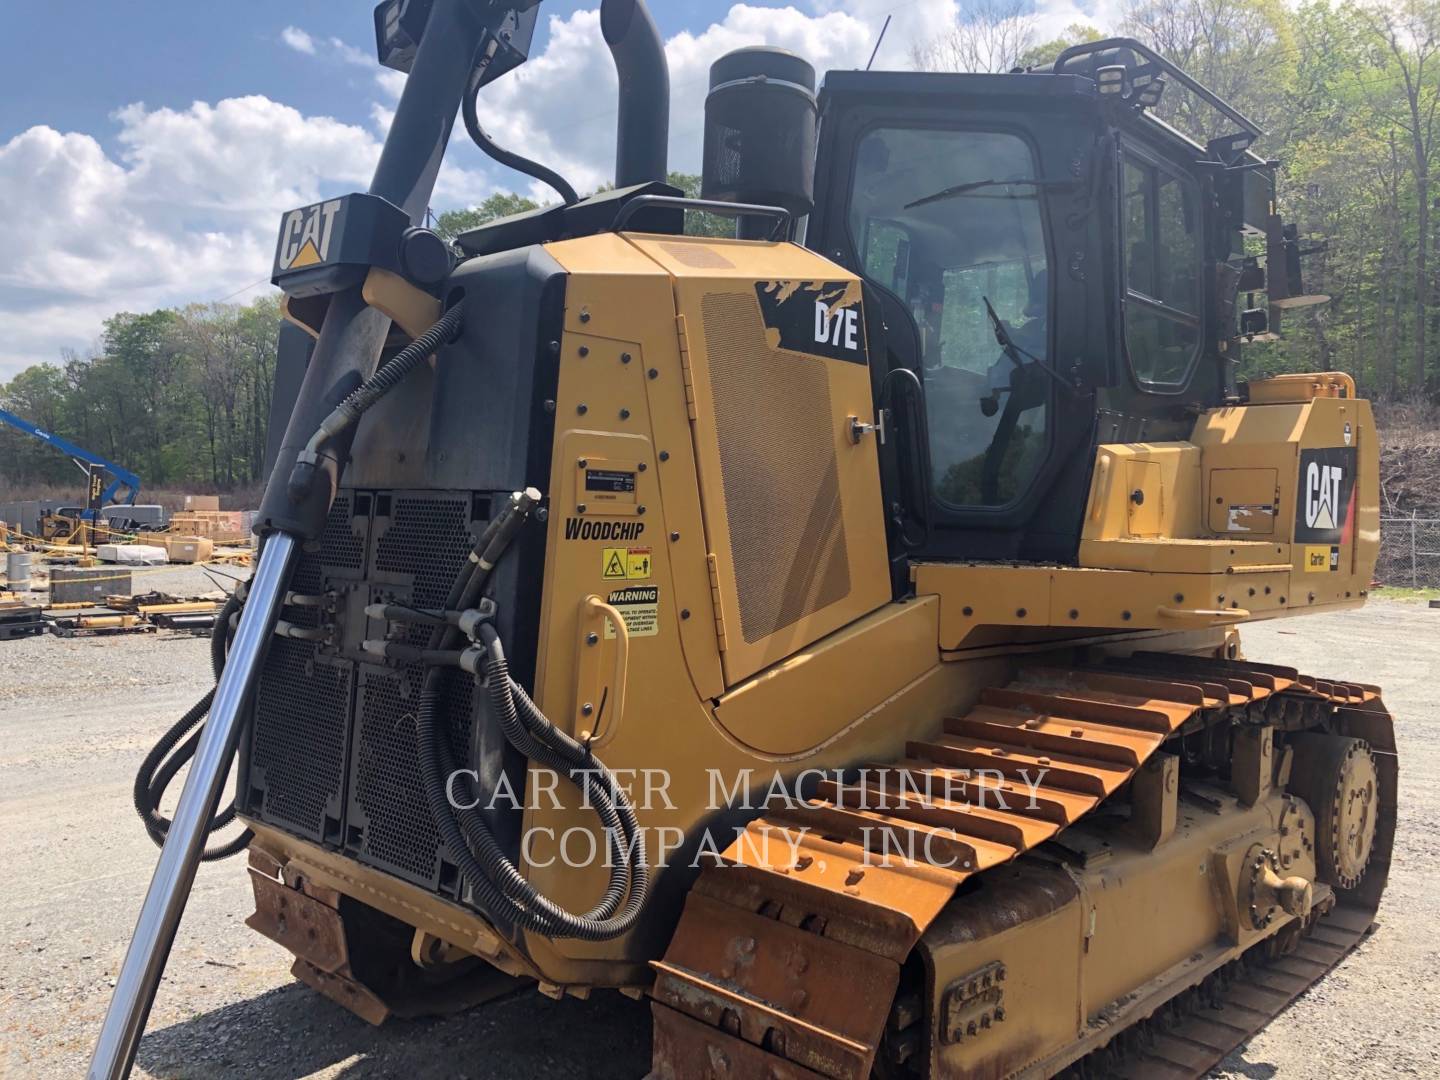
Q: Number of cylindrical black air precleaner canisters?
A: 1